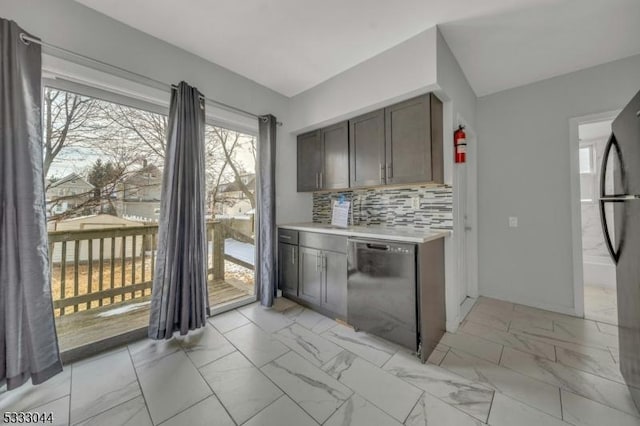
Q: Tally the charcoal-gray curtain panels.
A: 3